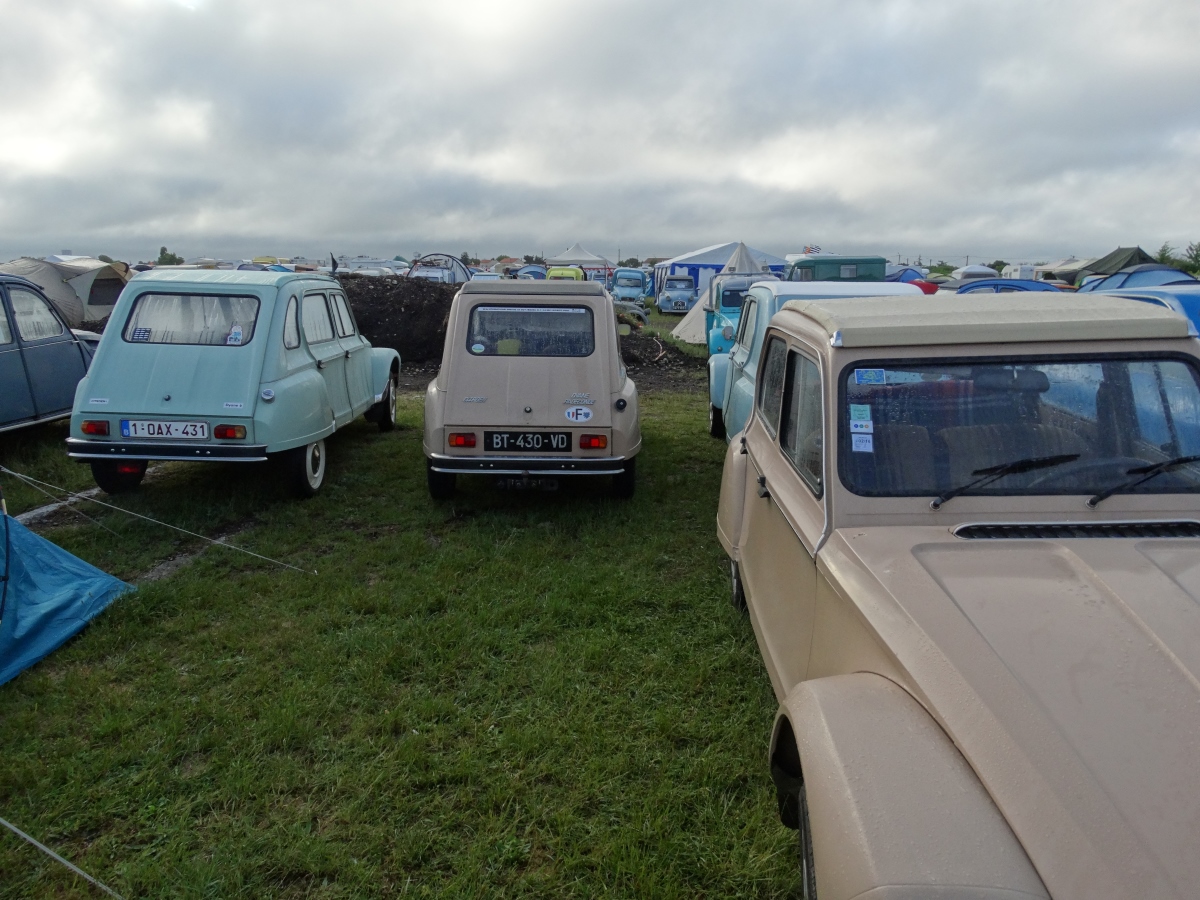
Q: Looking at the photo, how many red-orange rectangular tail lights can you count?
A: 4